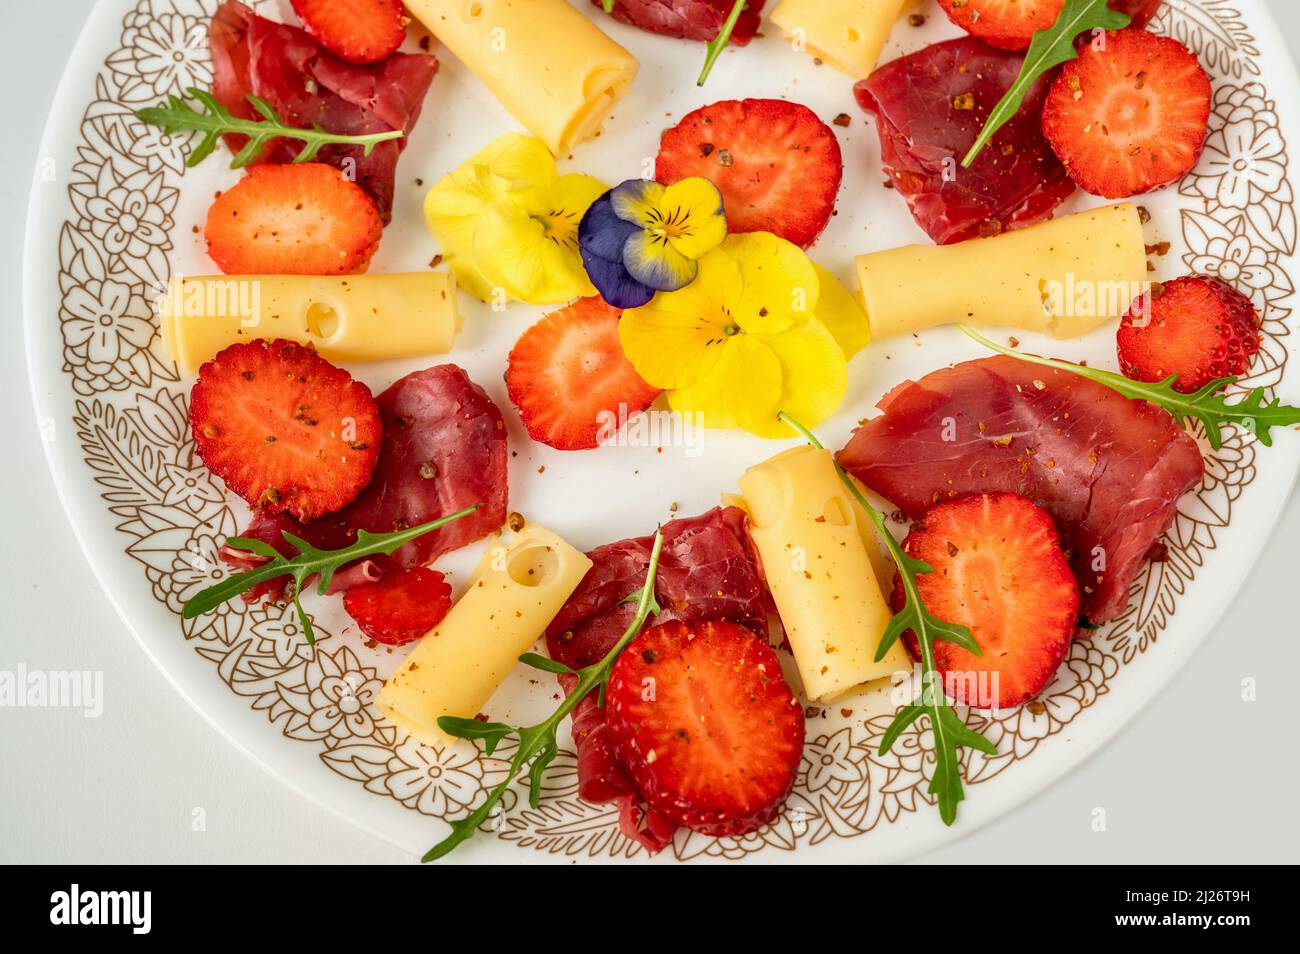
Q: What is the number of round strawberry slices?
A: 11